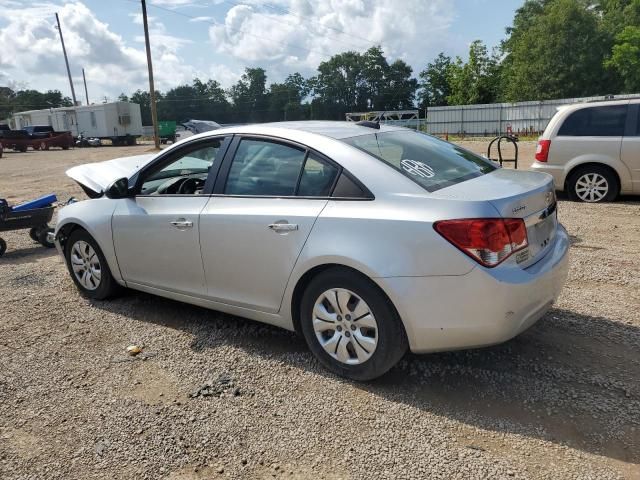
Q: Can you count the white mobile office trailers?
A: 2